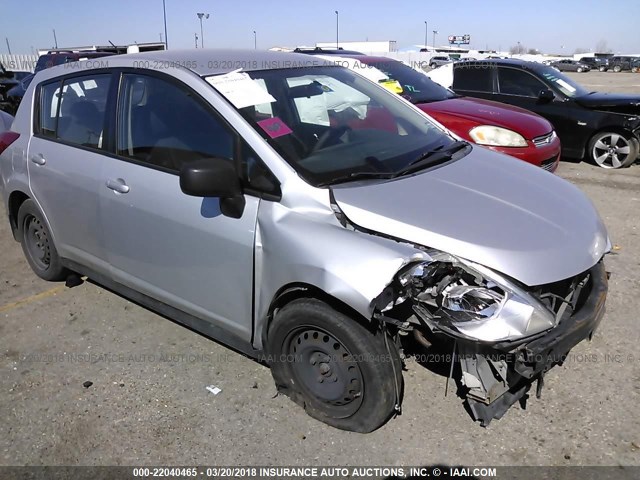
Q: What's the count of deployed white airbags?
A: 1